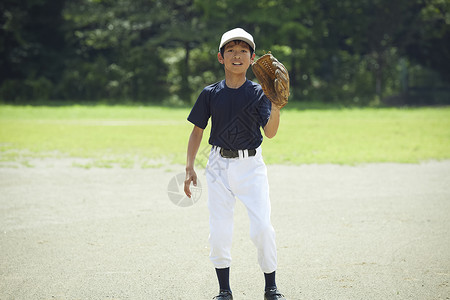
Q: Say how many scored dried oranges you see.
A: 0